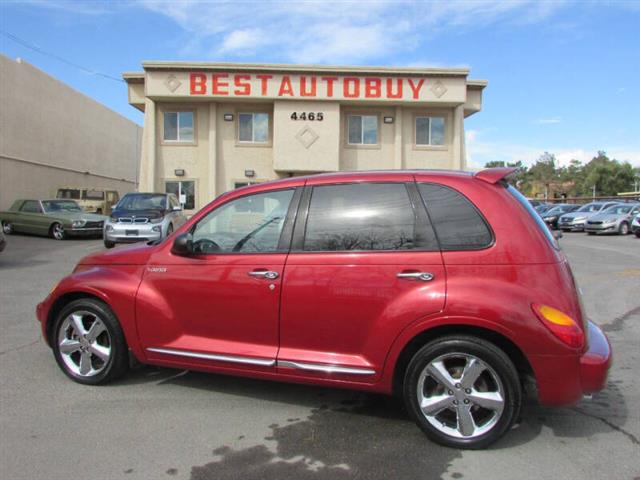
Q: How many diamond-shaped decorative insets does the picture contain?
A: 3